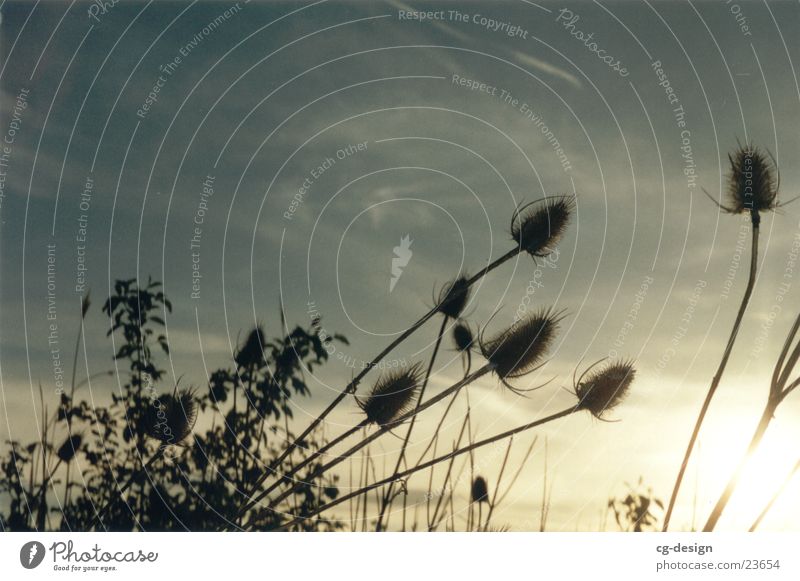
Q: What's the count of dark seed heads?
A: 11